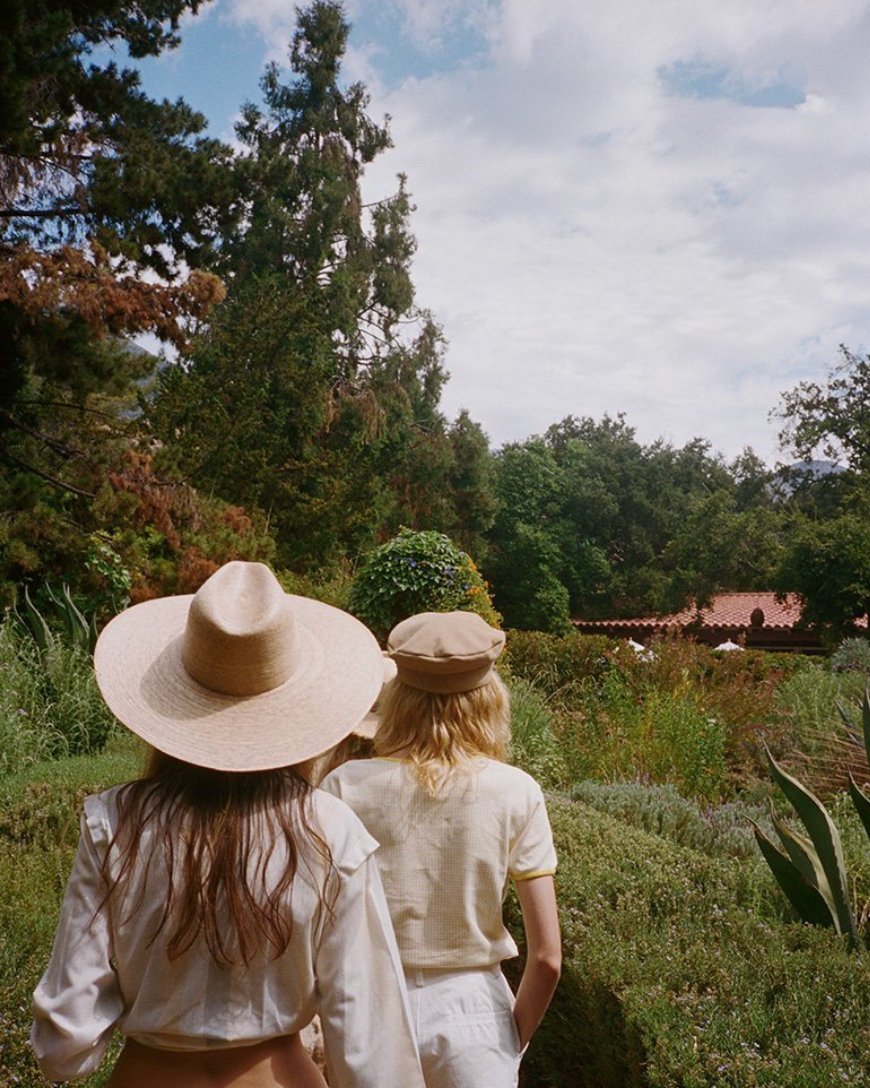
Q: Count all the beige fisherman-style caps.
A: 1